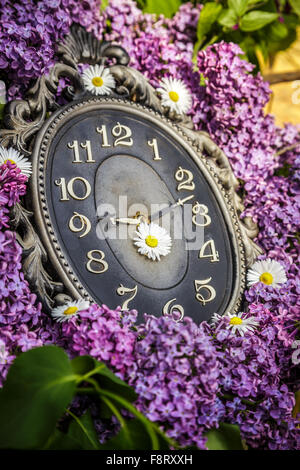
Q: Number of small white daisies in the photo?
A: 7